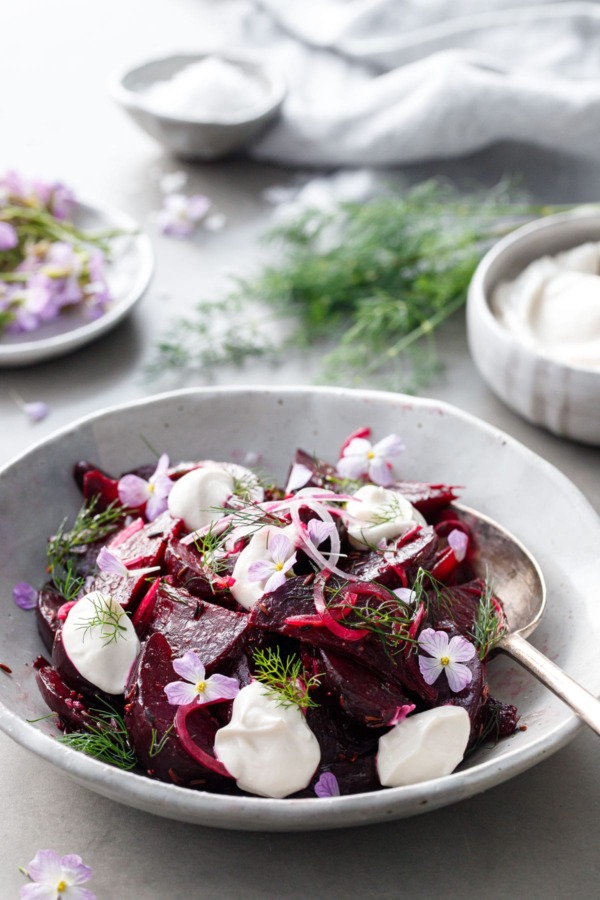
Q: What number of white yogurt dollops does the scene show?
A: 6